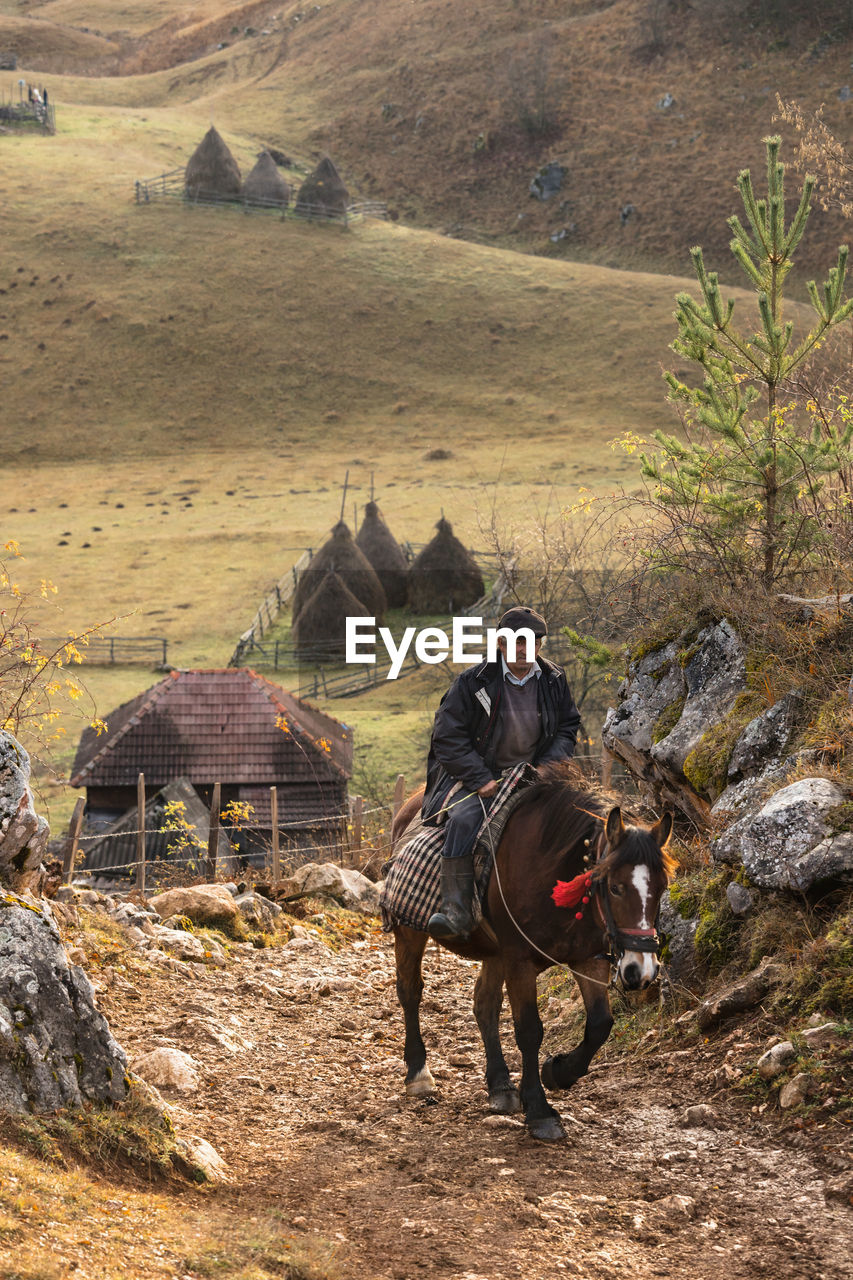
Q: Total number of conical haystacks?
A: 7